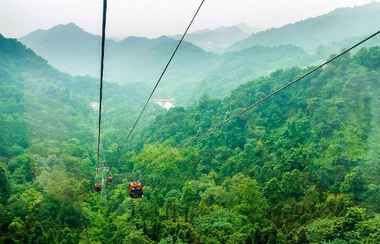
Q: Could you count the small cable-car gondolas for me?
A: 3